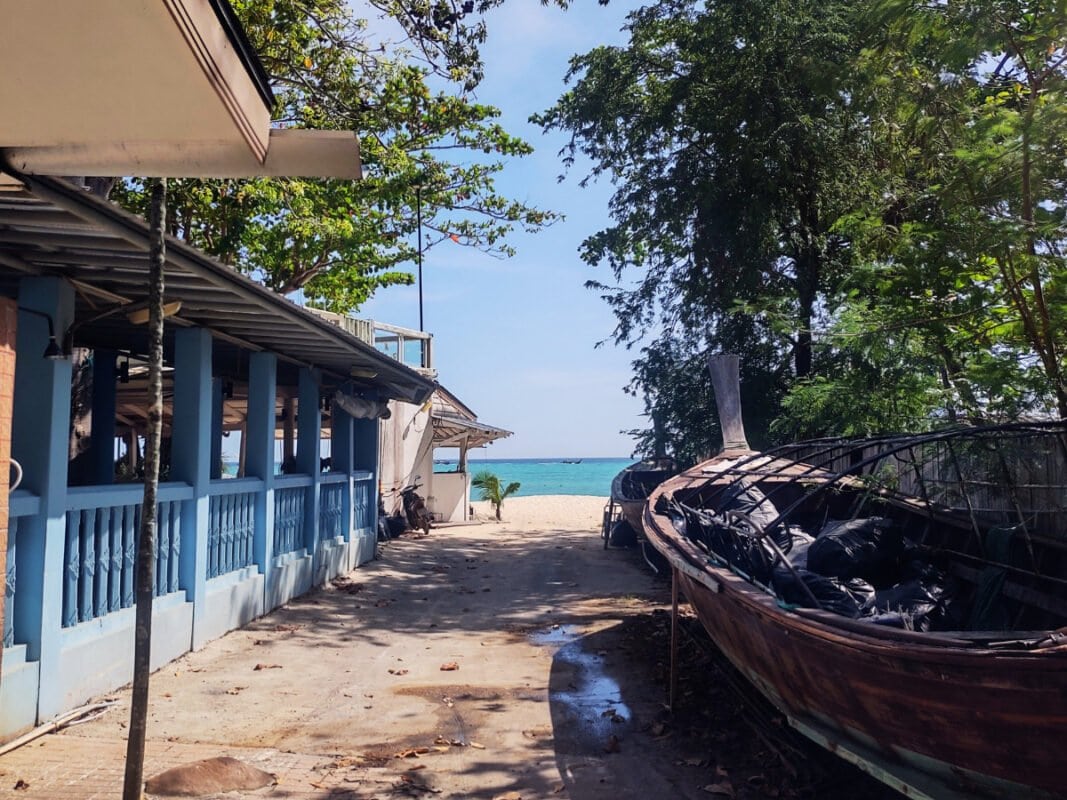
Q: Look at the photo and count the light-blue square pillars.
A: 6